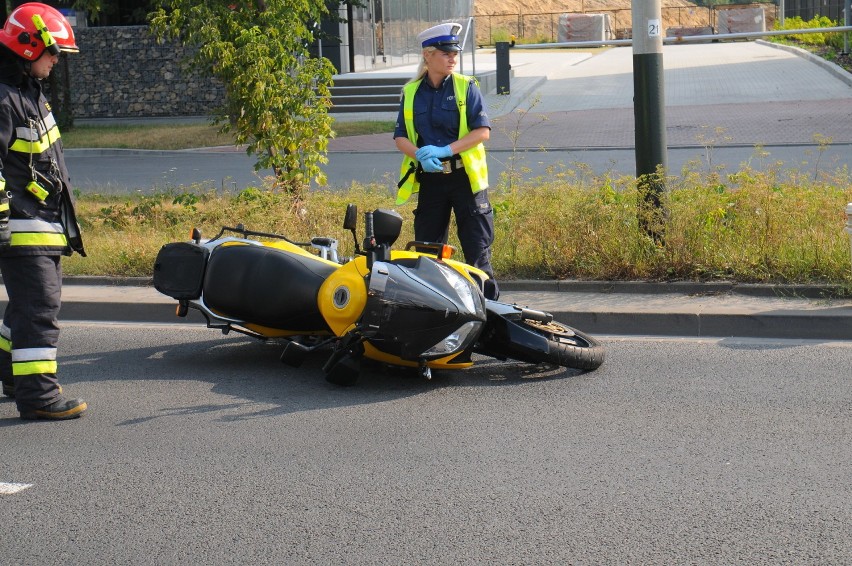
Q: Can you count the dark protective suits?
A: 1